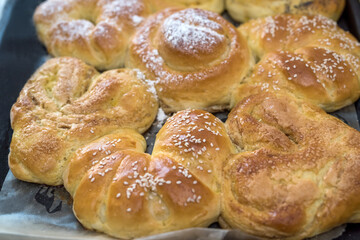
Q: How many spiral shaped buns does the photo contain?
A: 1